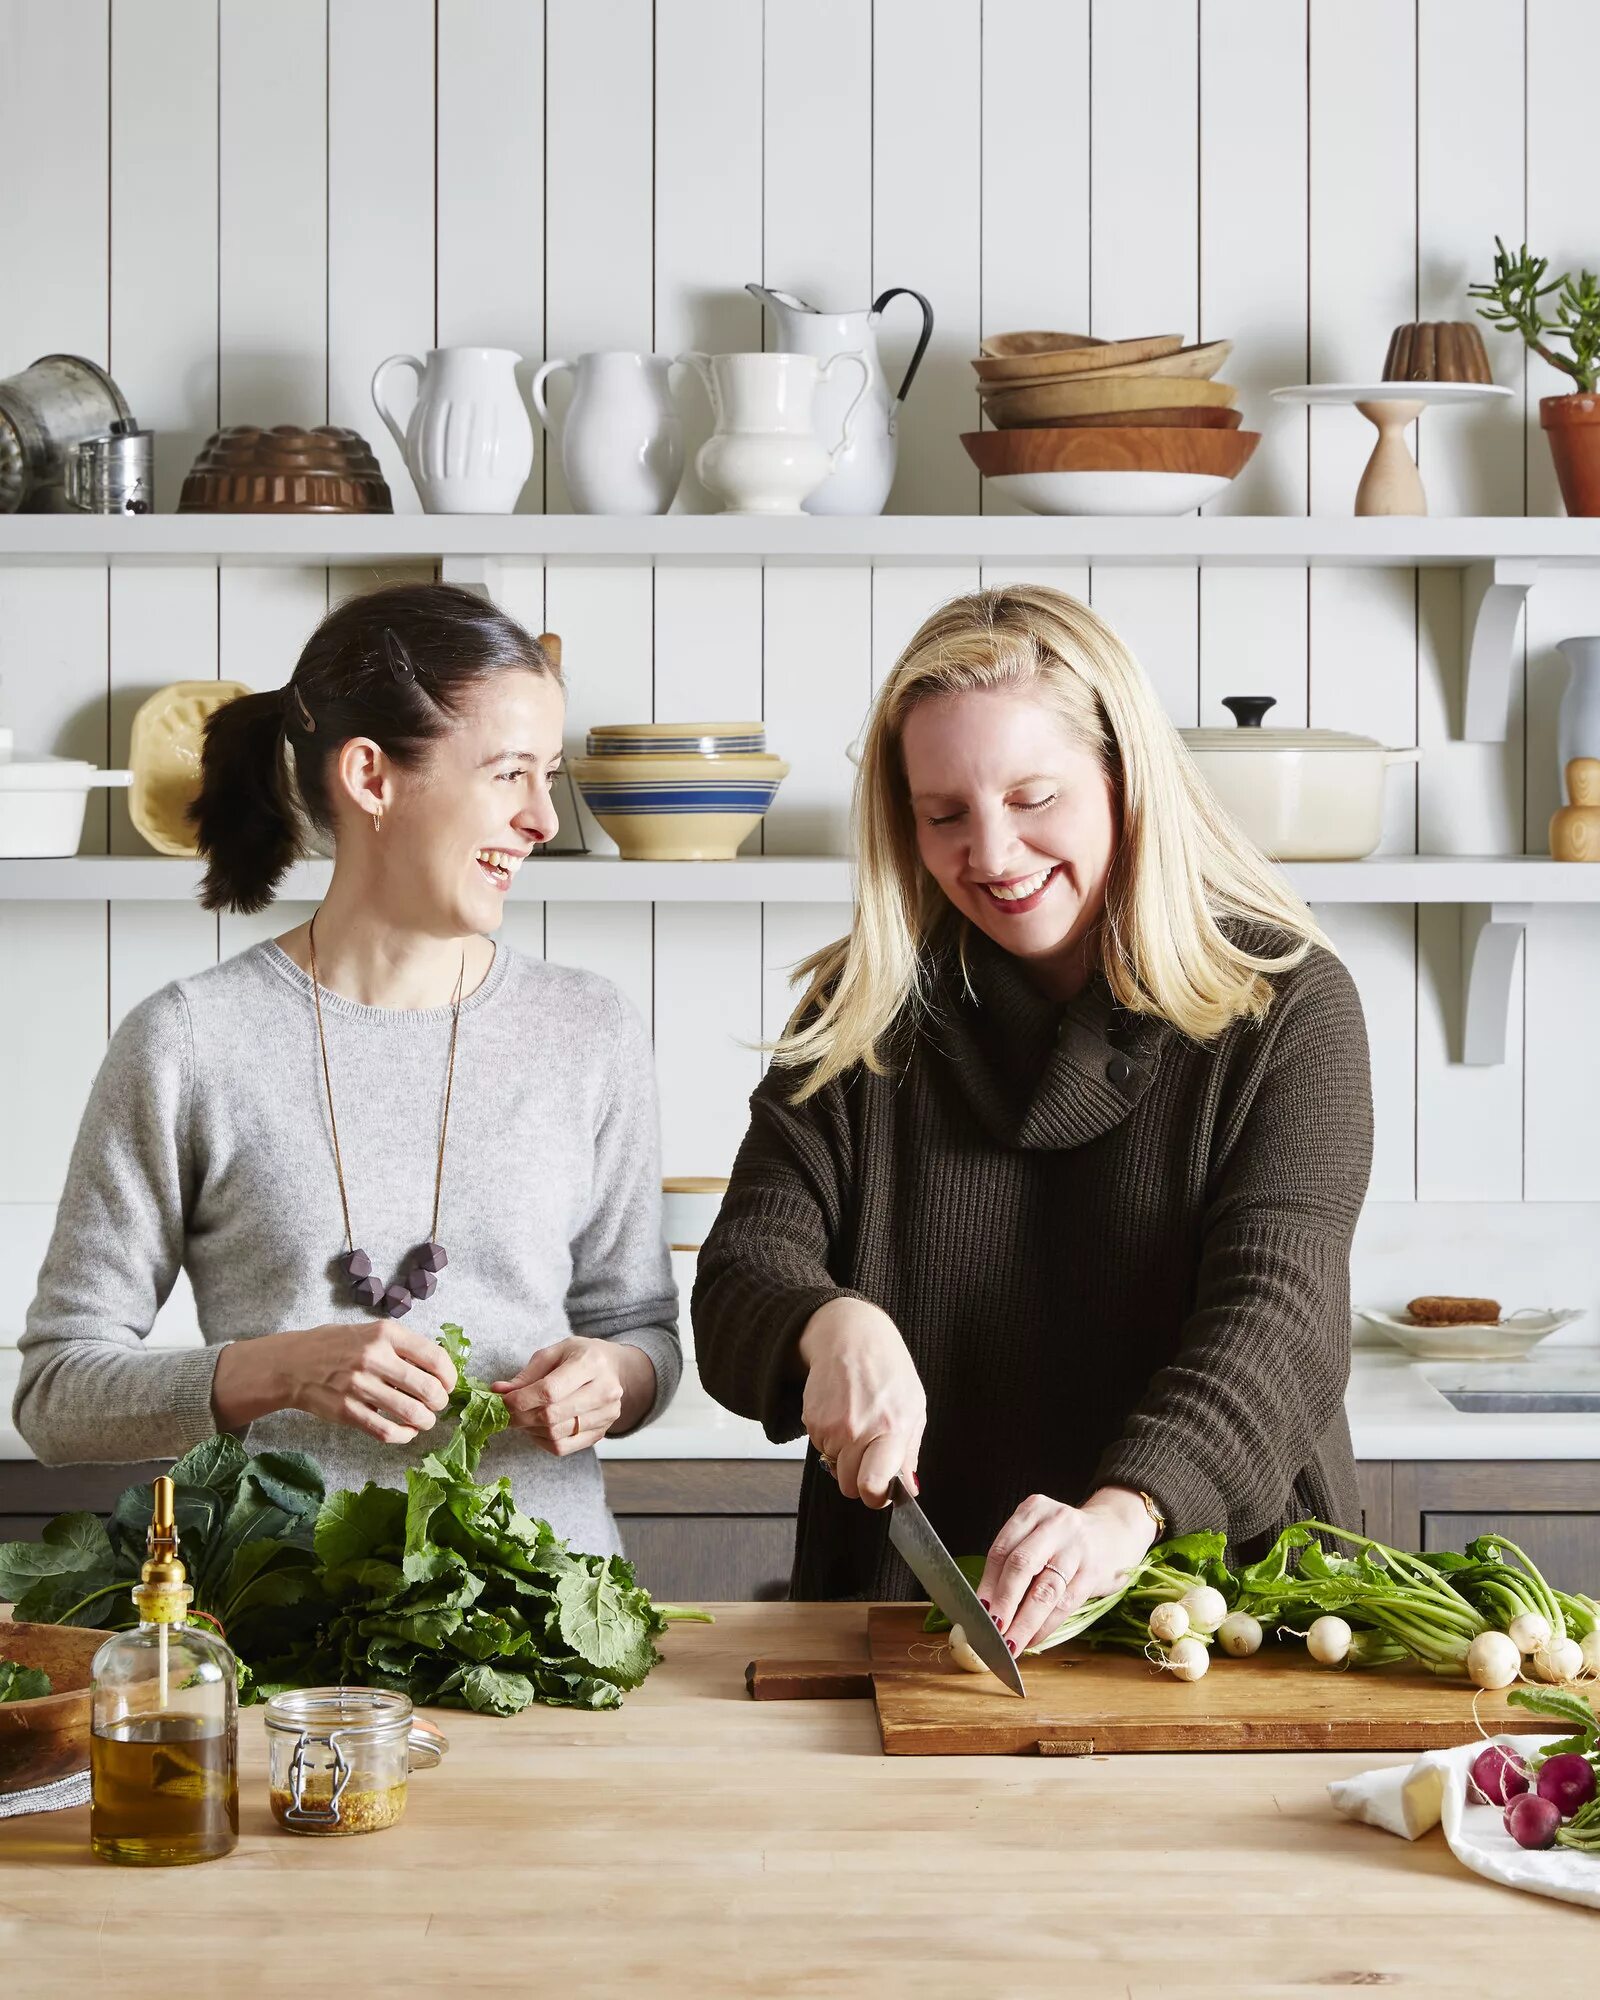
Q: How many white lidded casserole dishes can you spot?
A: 2